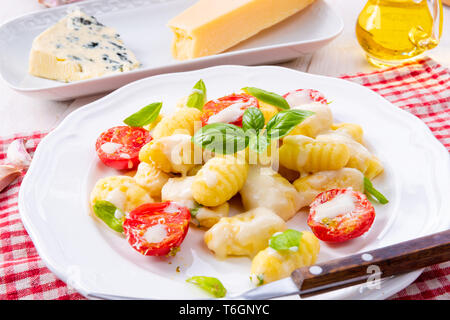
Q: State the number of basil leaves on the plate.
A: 11